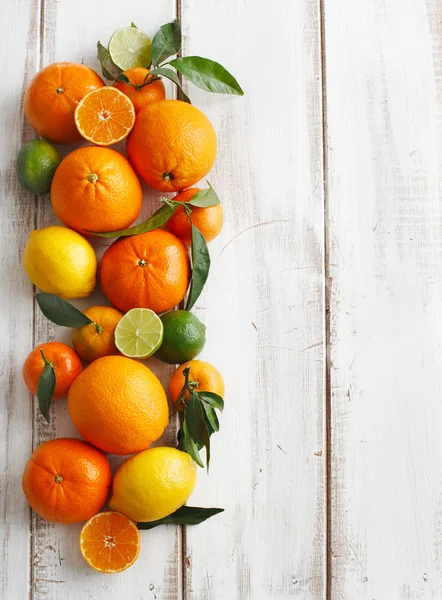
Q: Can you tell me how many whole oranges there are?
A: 11